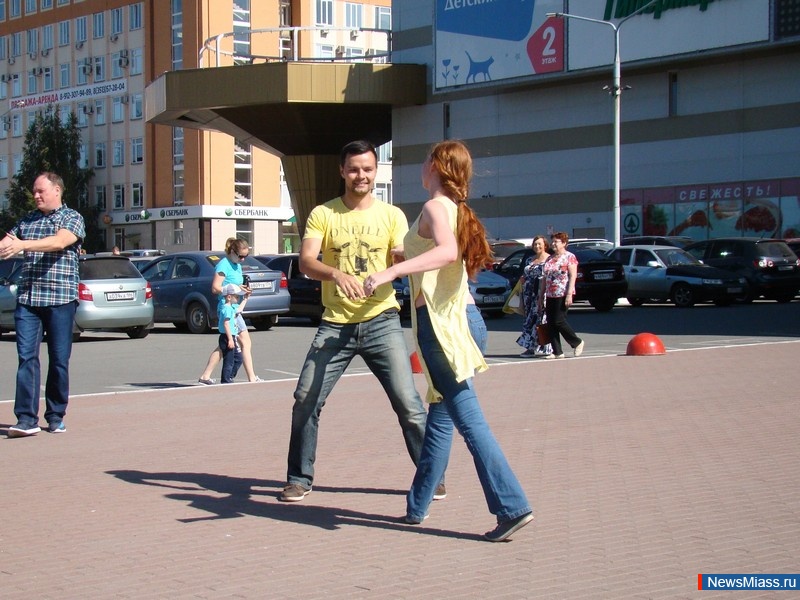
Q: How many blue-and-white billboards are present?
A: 1